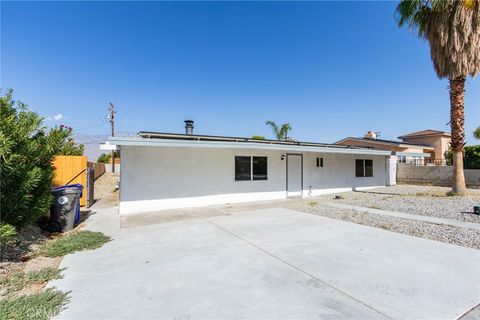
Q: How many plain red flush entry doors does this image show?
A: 0